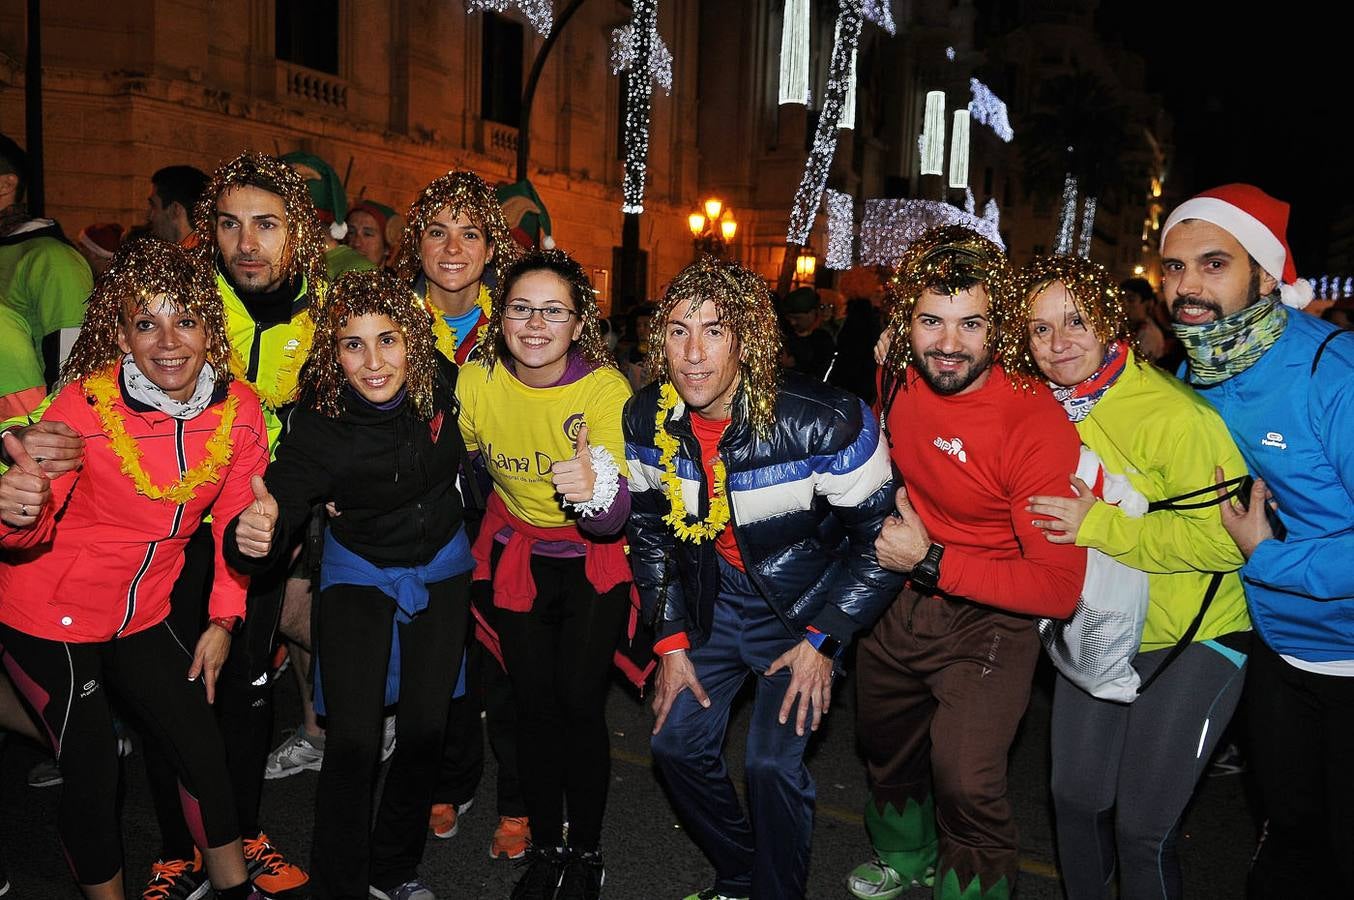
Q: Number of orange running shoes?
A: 4